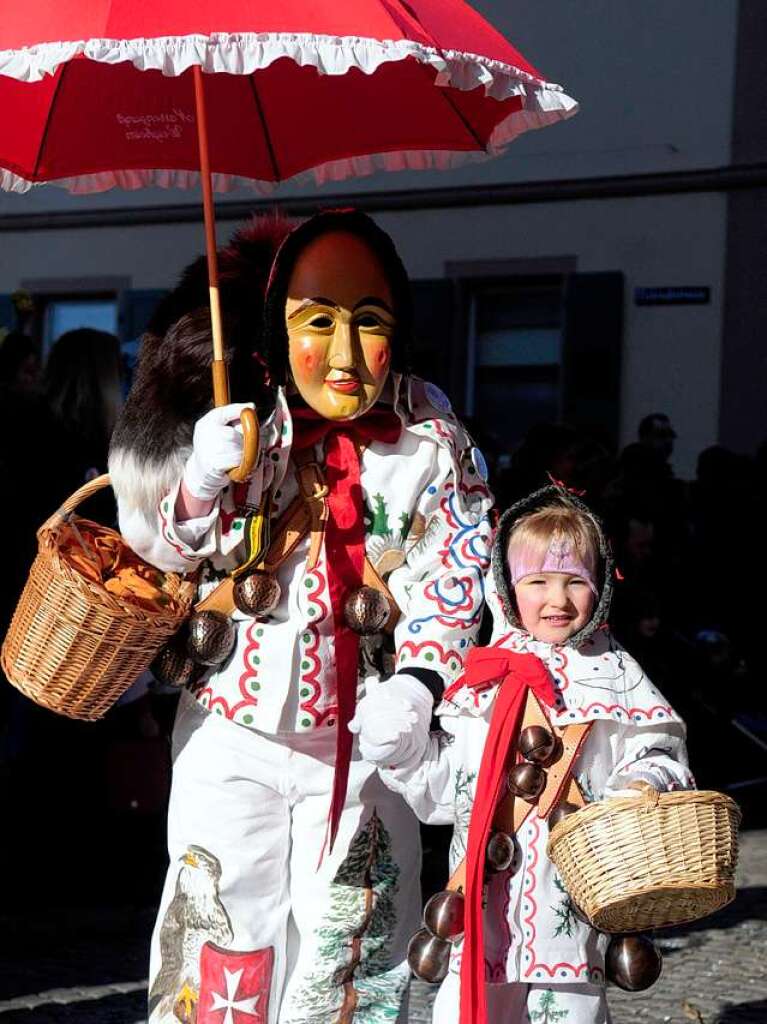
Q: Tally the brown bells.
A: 11